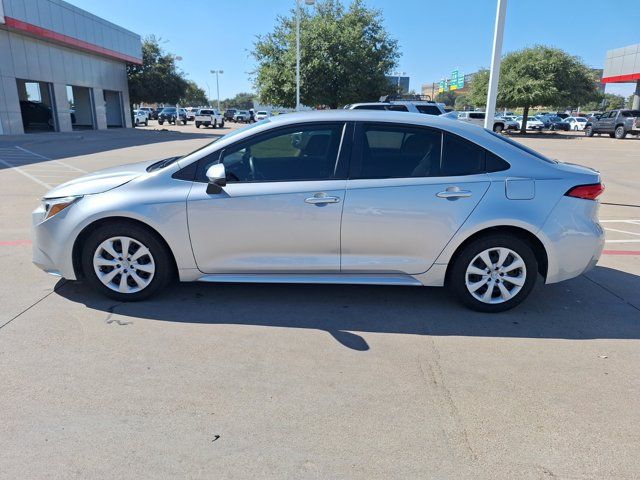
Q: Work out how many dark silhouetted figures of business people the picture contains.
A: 0